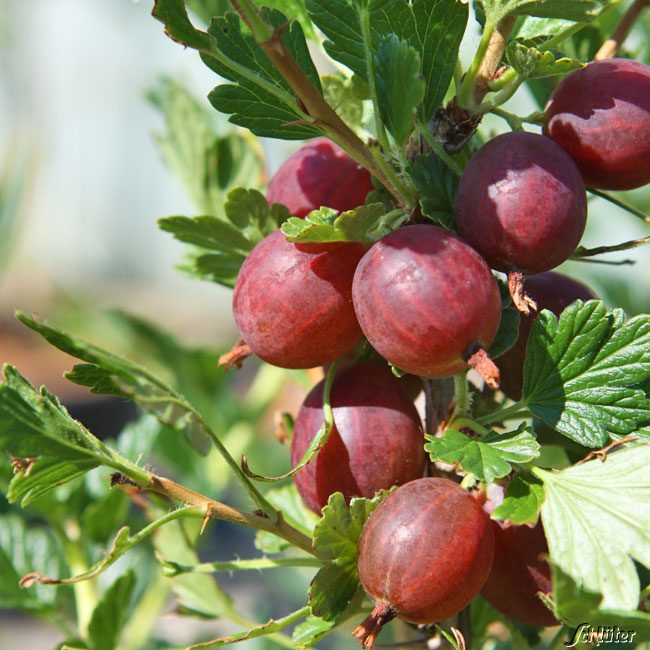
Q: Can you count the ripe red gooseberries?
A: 9